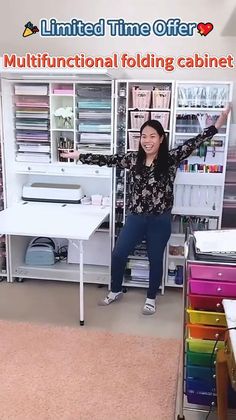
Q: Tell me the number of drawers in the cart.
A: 10